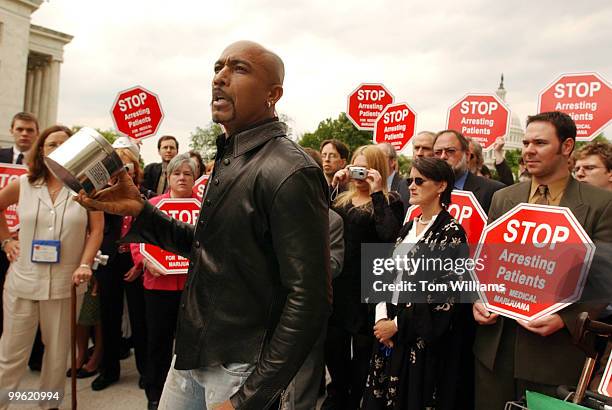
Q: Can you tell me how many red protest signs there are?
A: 10